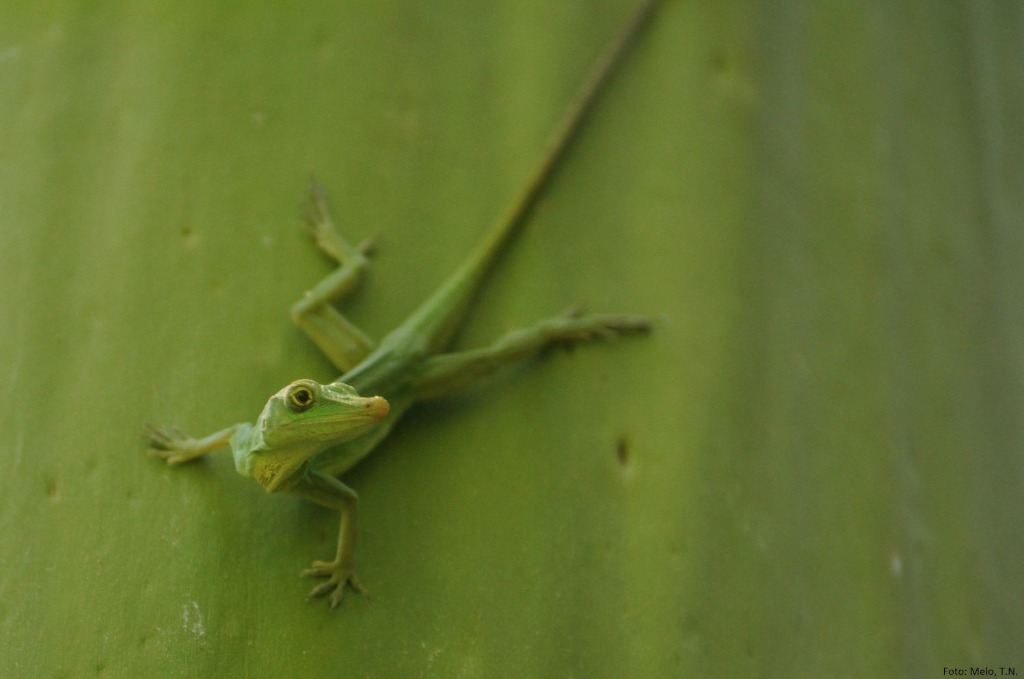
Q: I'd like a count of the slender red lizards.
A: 0